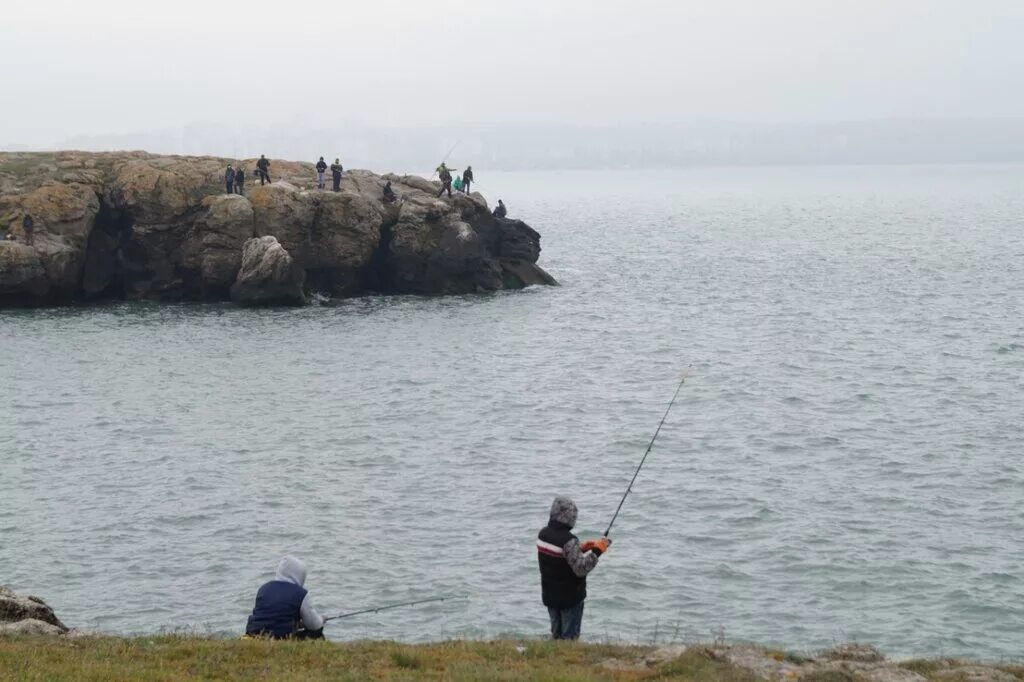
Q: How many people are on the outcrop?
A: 11